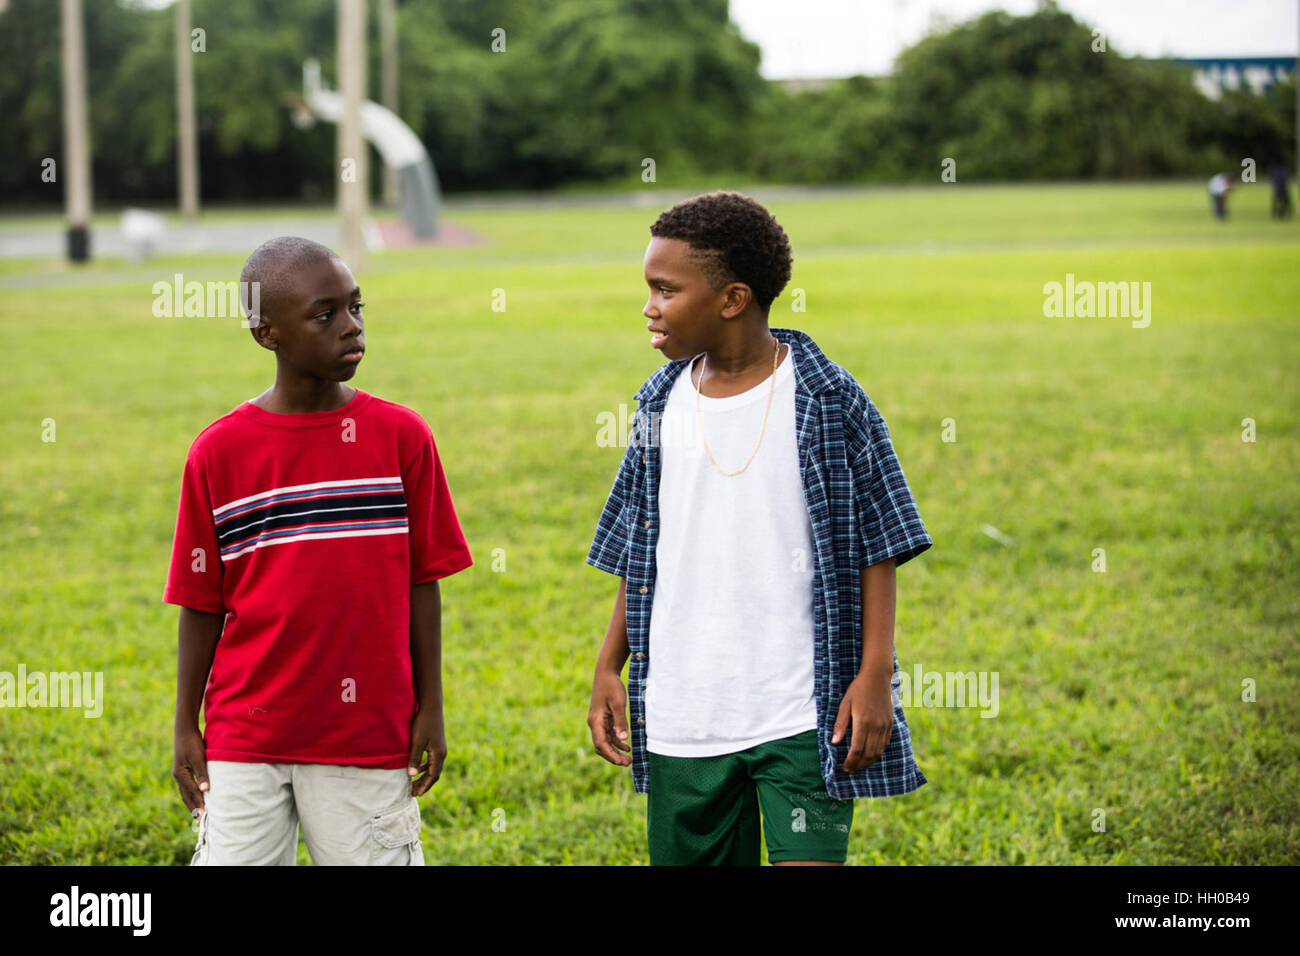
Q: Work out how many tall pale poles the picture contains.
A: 4